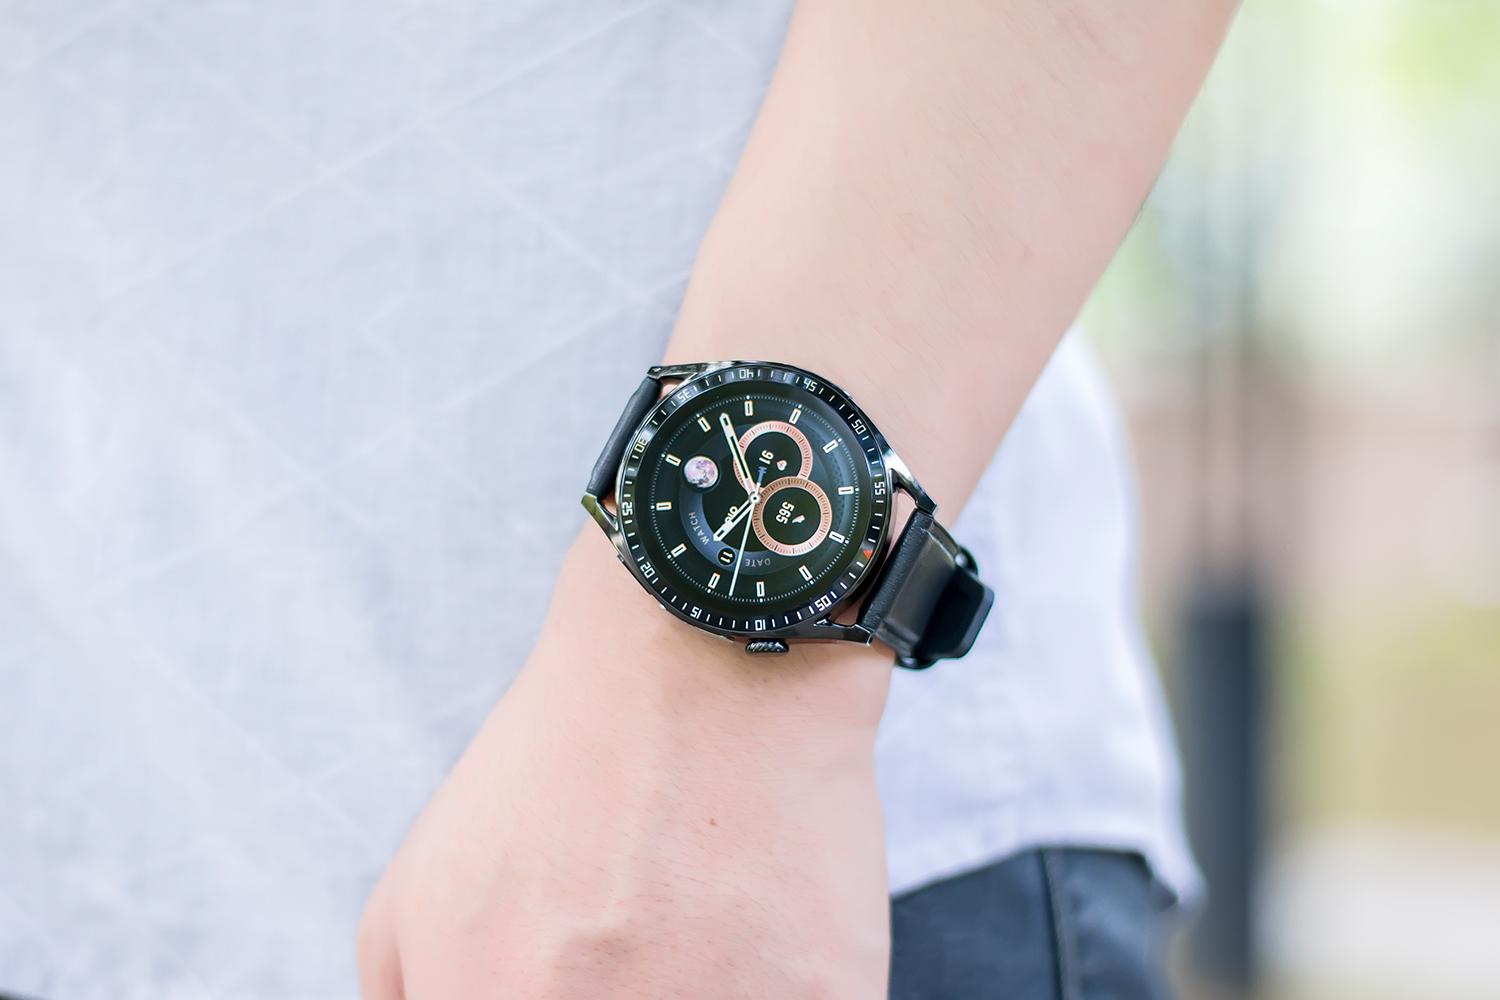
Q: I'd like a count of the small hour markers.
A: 12